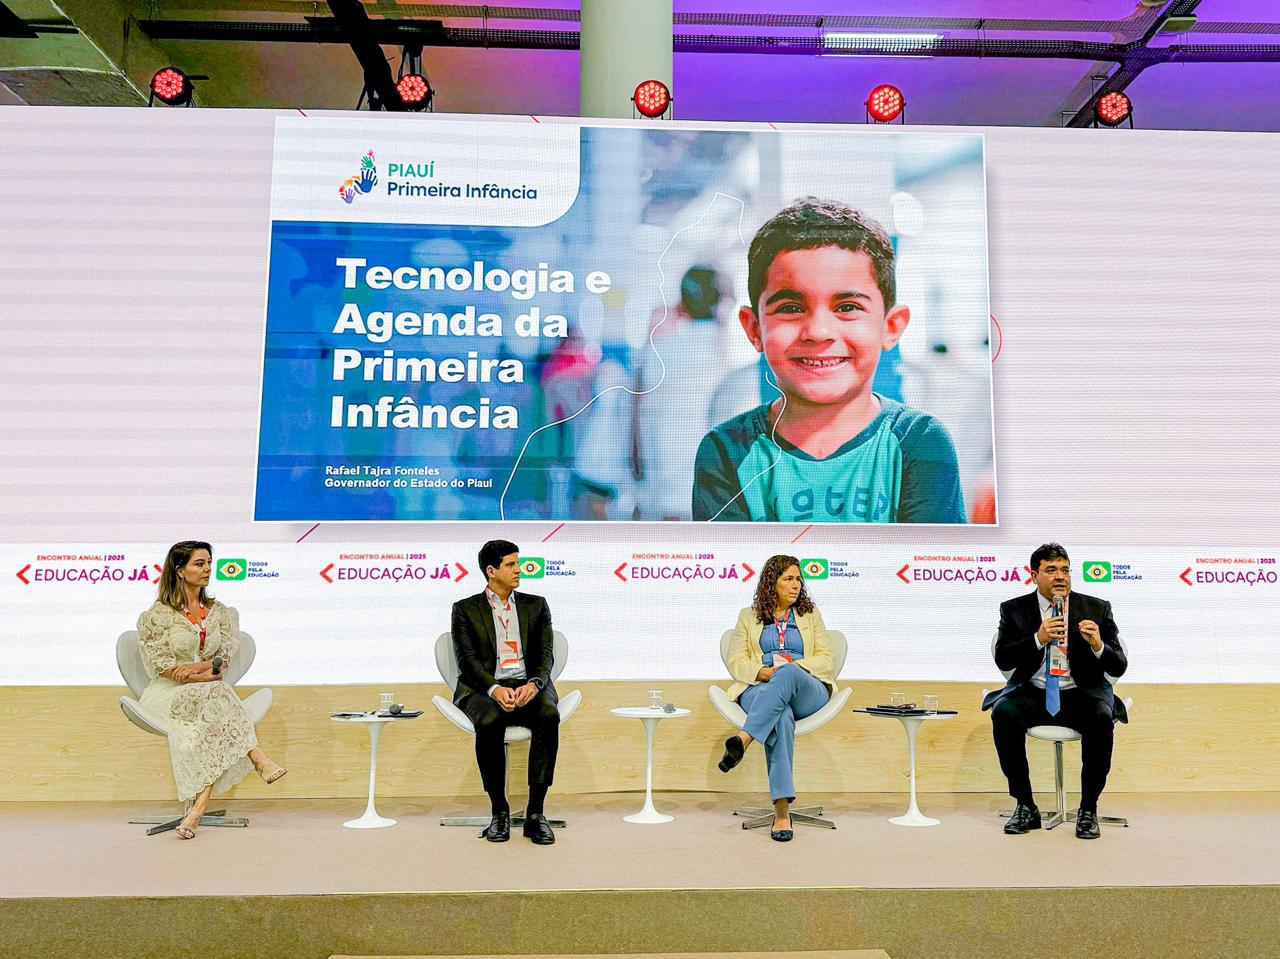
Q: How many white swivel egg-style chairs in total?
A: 4